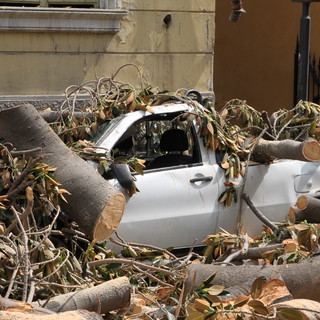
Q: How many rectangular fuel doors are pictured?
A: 1